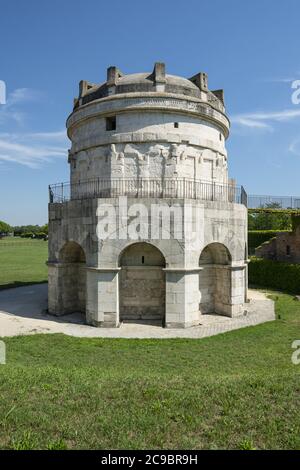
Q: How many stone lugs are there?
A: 6